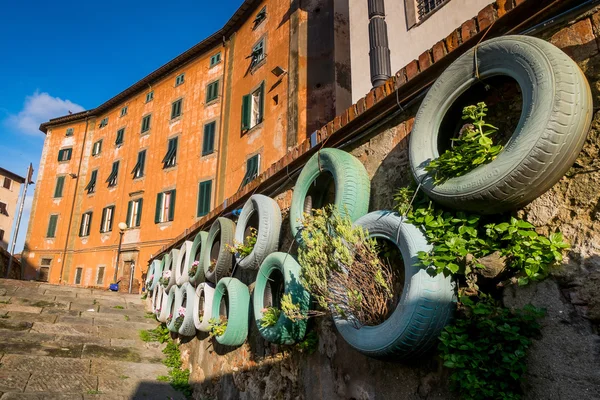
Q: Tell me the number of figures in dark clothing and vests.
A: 0